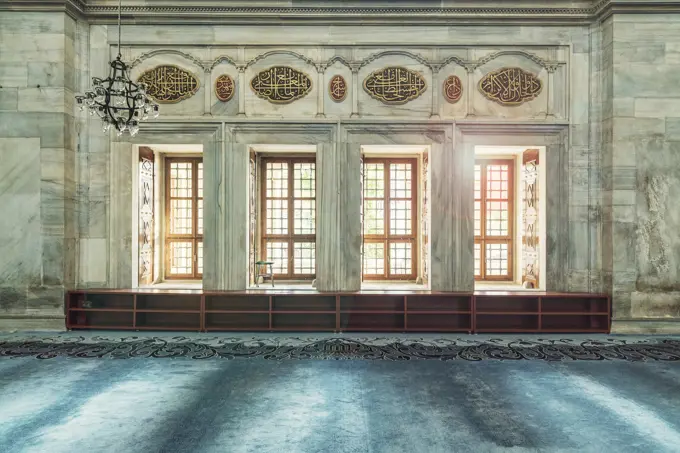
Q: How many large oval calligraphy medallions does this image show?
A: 4